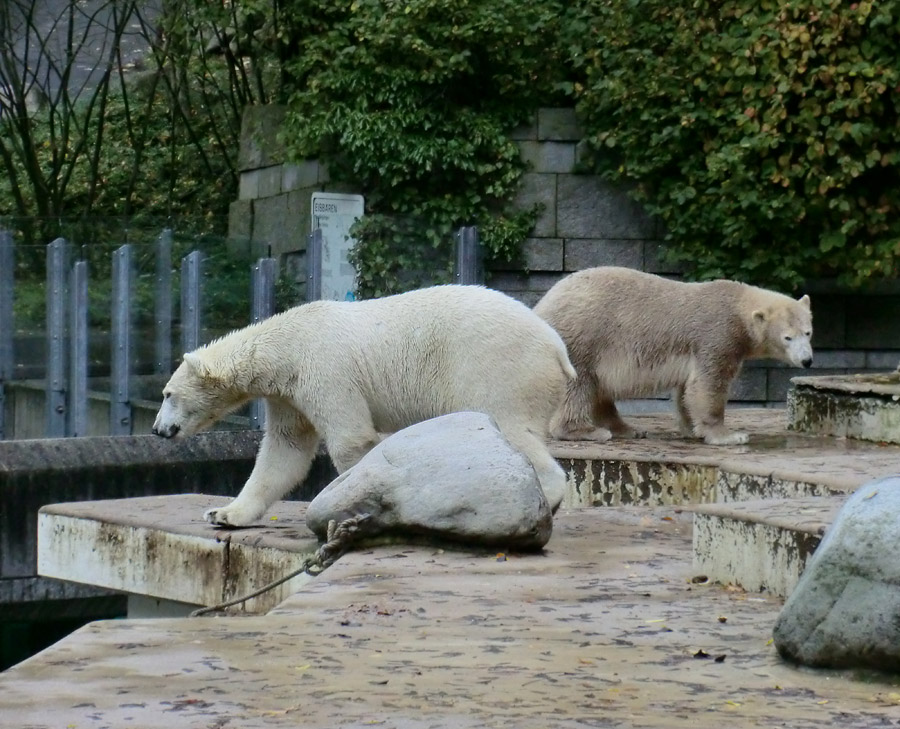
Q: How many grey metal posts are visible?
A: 9